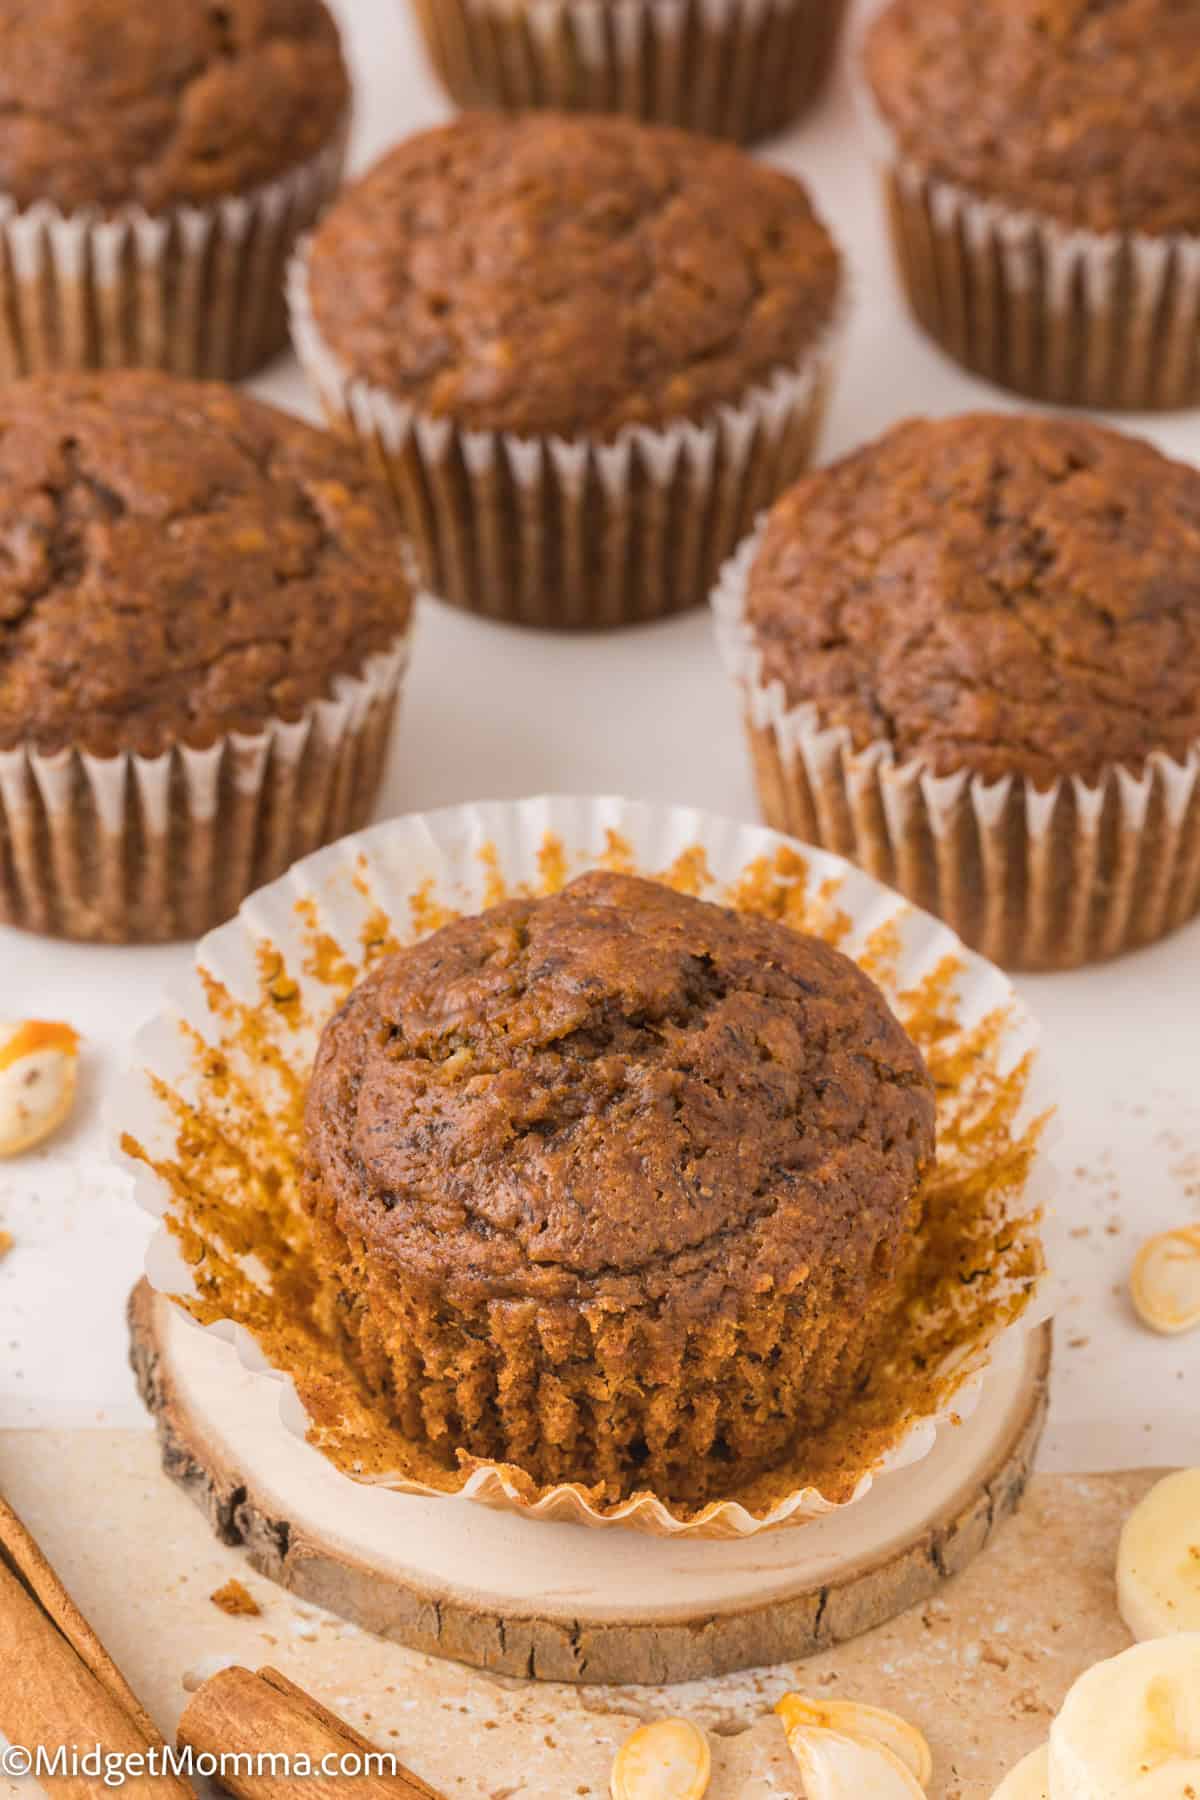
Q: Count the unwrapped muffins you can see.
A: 1